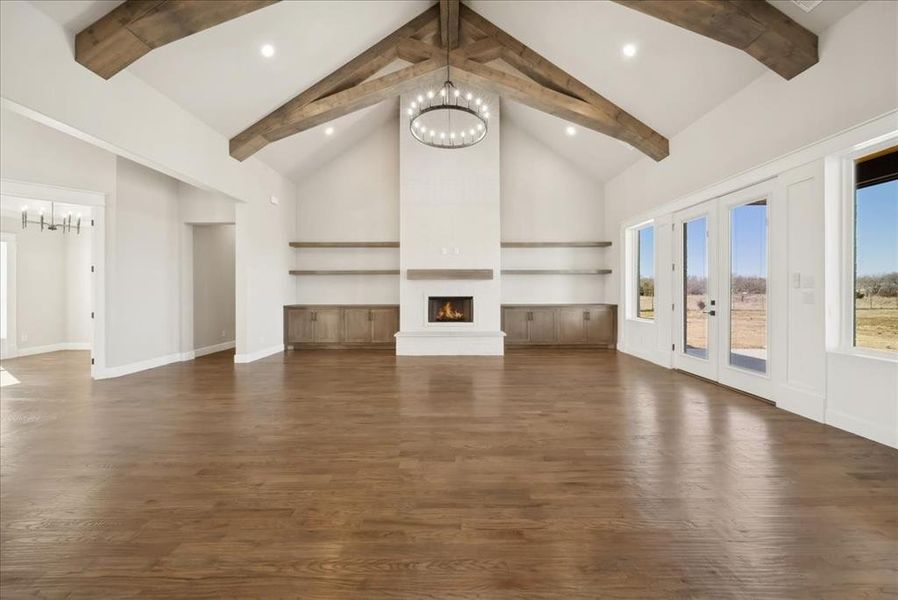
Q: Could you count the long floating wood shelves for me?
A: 4